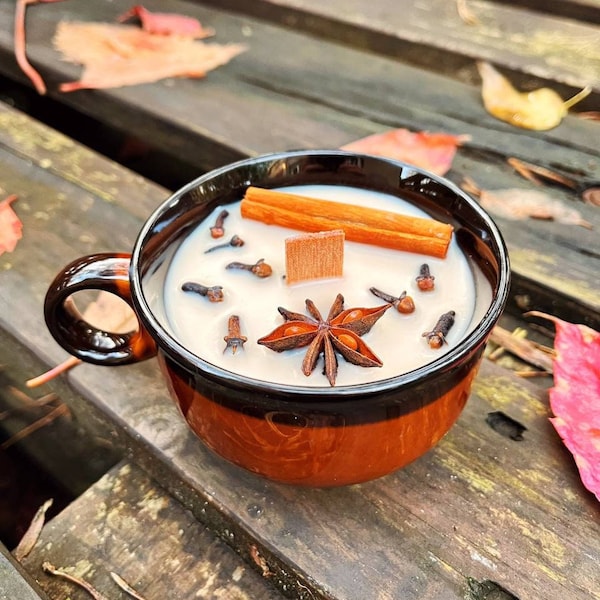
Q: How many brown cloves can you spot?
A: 8